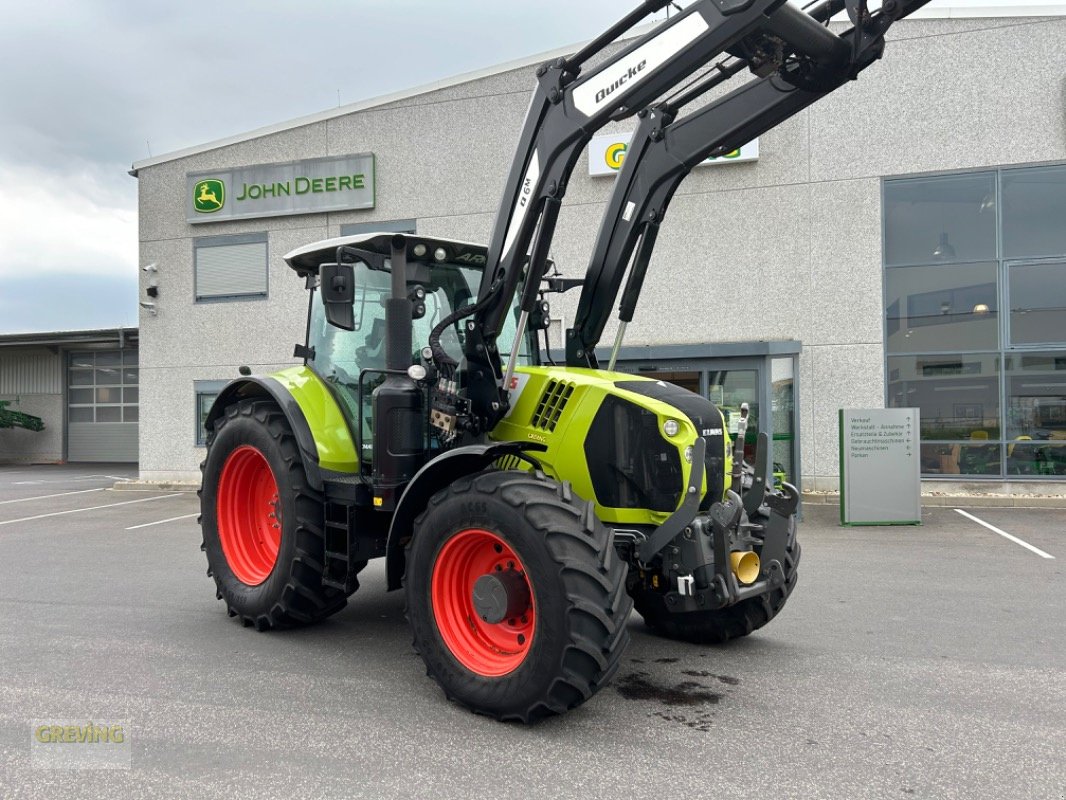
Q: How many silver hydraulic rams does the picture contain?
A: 2